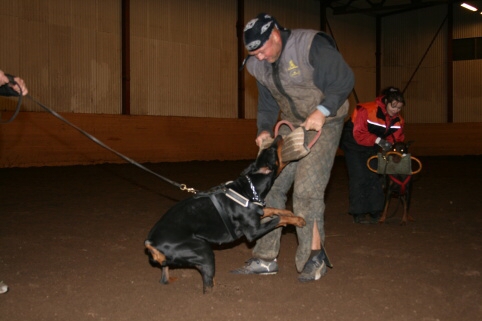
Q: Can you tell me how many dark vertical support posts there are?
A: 5